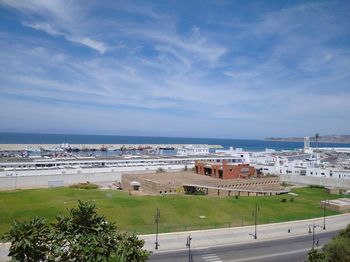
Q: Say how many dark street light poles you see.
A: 5